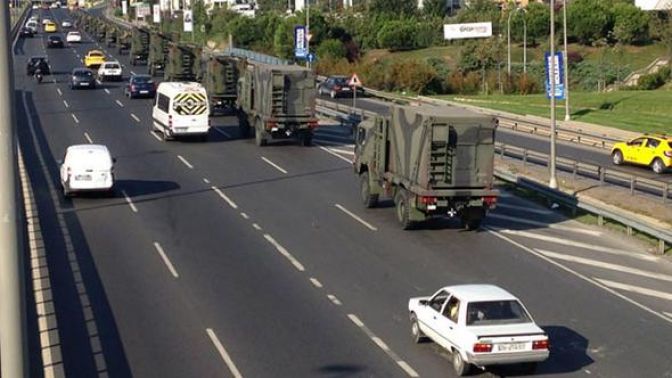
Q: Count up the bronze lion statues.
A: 0